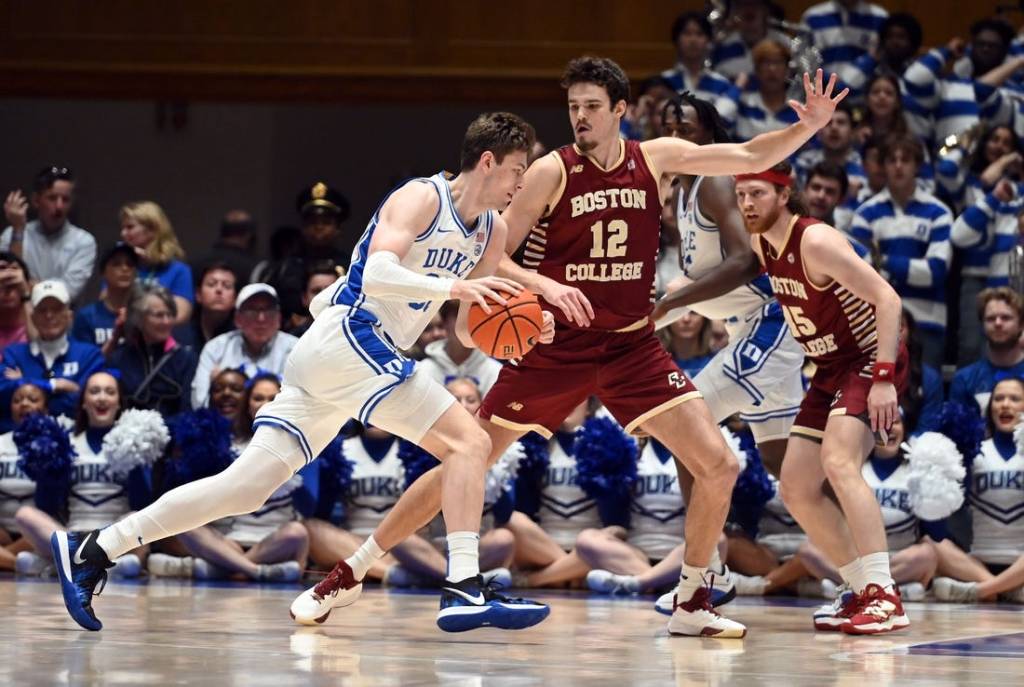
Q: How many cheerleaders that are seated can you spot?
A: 11